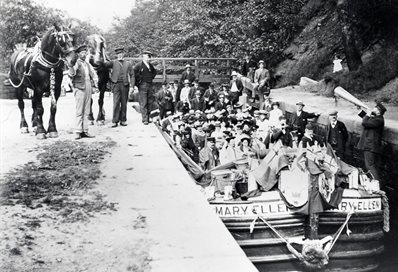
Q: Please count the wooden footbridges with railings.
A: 1